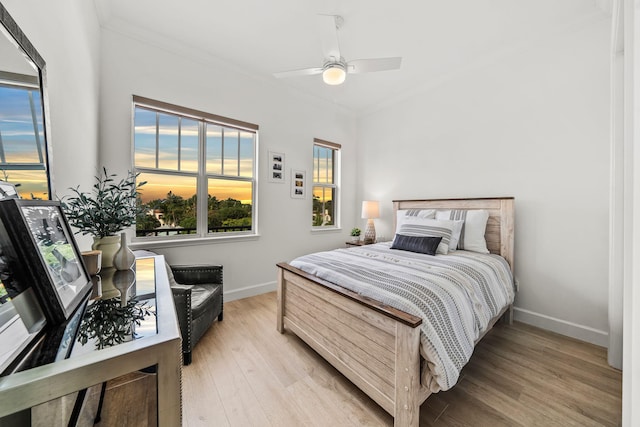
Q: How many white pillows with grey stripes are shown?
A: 3